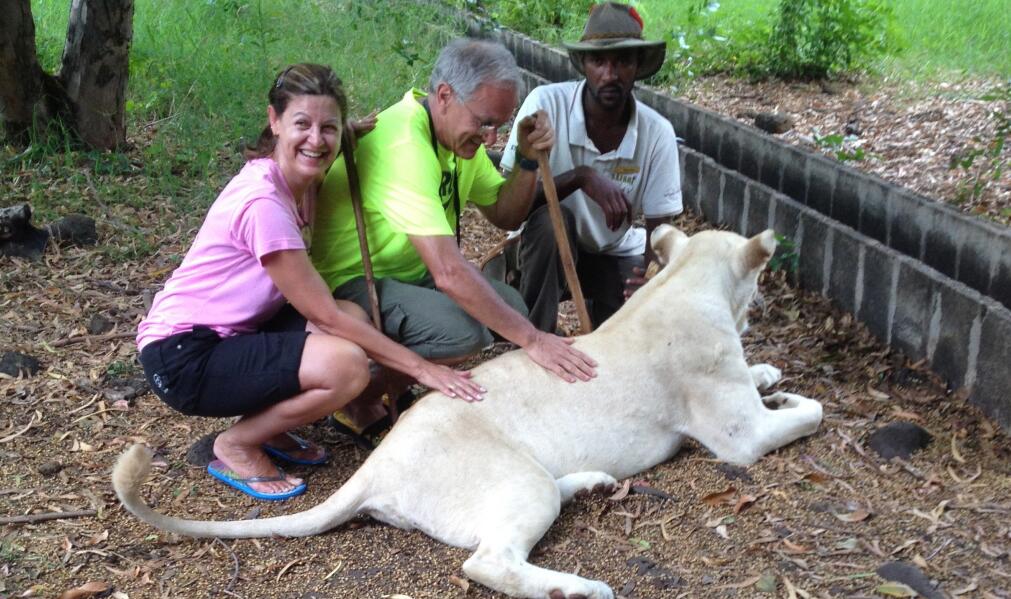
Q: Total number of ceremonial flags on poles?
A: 0